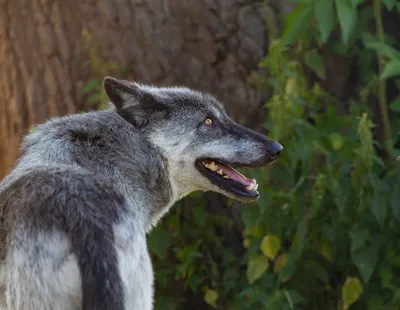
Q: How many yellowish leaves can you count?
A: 5